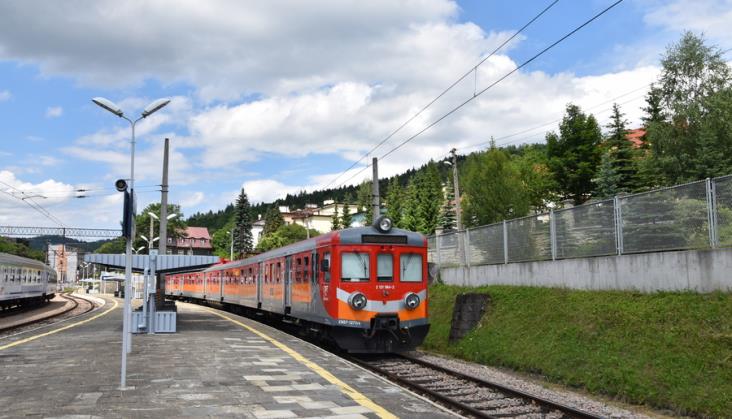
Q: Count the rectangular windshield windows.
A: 3